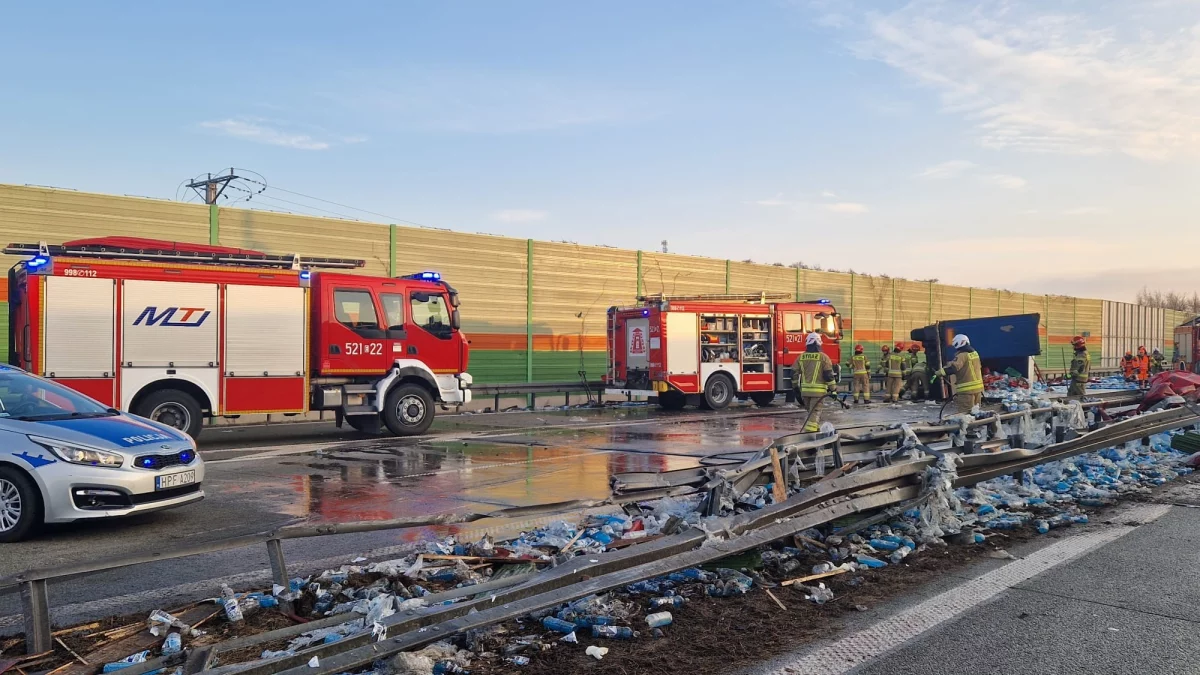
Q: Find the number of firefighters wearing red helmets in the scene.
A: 5